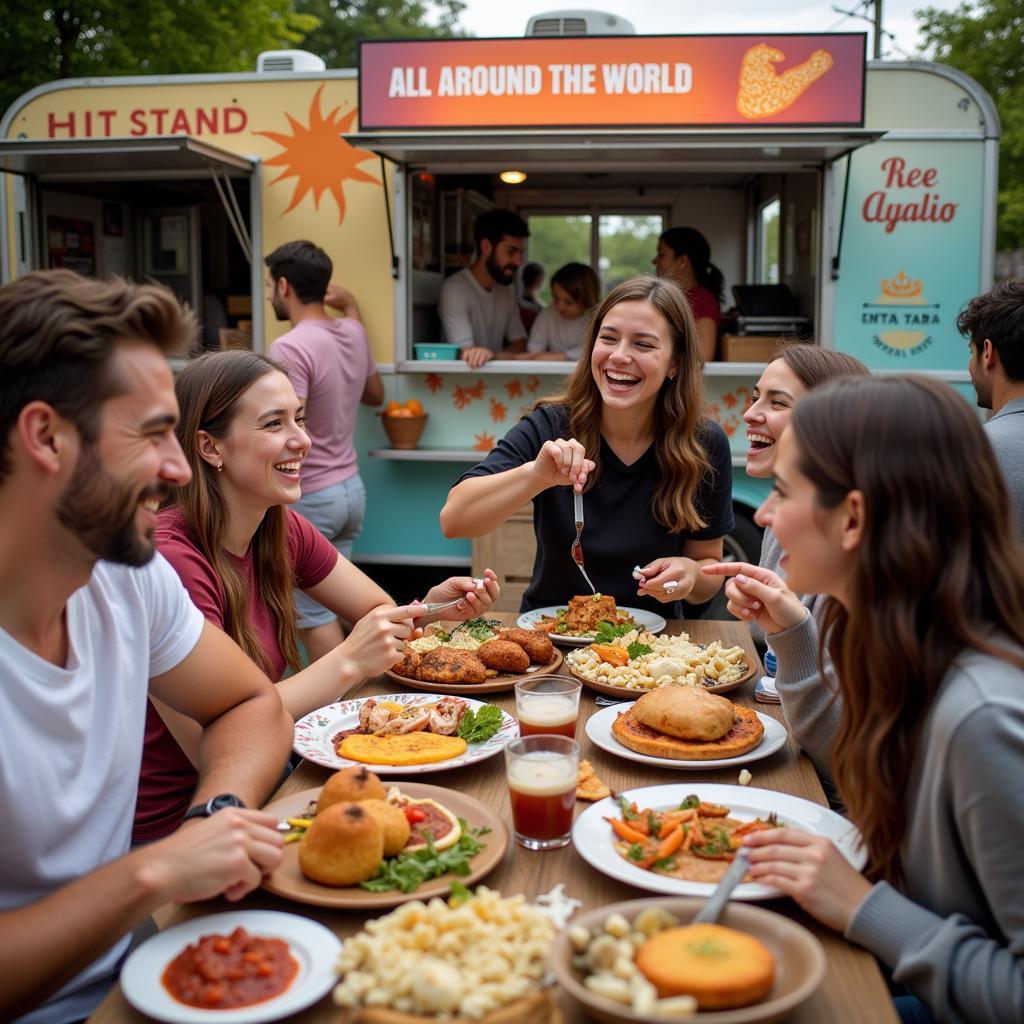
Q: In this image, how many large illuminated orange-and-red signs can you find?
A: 1